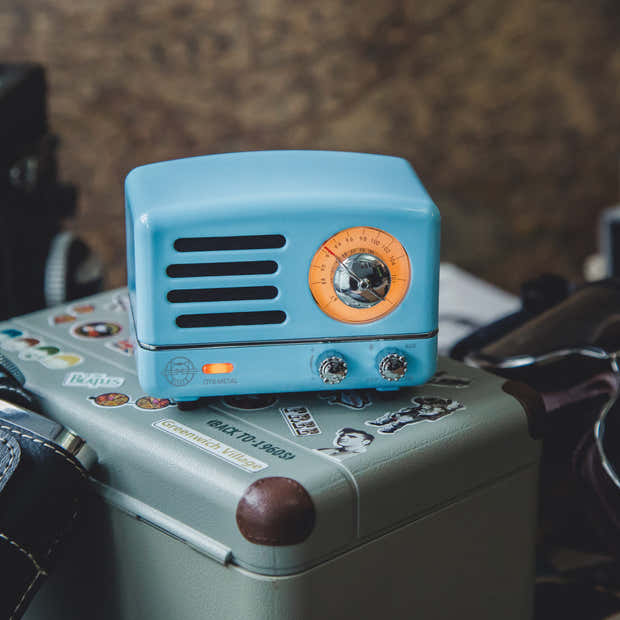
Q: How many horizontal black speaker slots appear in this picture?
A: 4